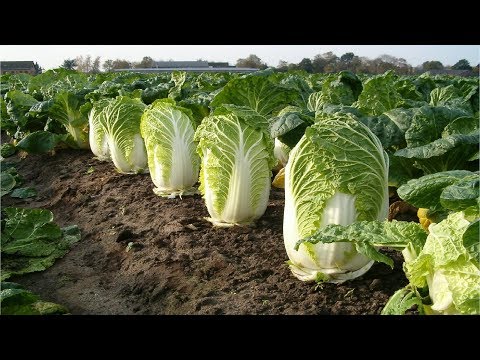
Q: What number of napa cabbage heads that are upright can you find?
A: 5